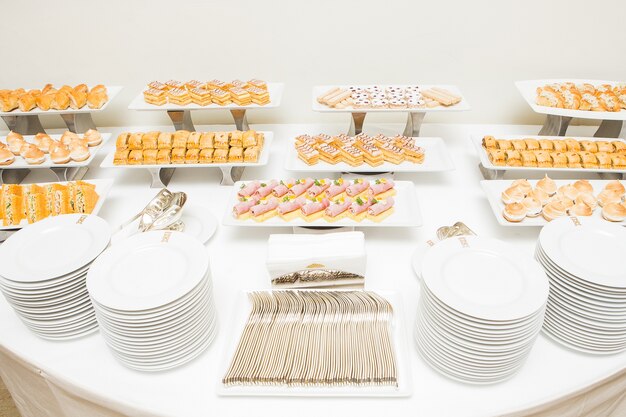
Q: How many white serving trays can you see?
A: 12